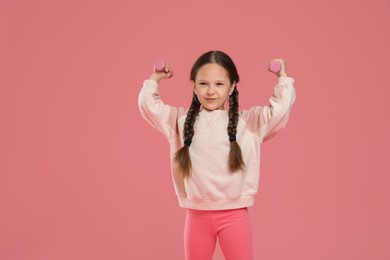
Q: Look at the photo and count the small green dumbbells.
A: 0